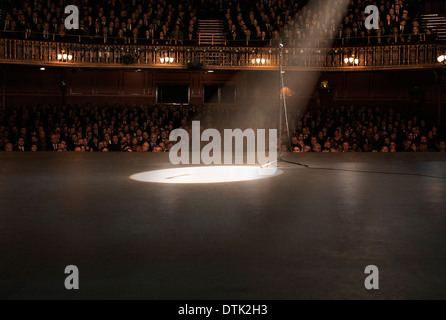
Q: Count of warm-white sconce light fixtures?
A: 5